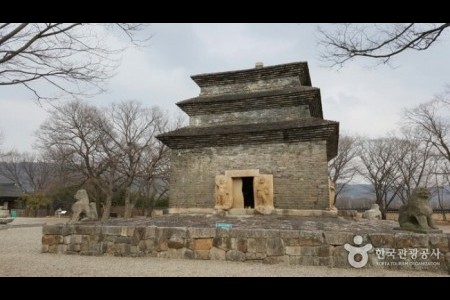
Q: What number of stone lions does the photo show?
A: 3